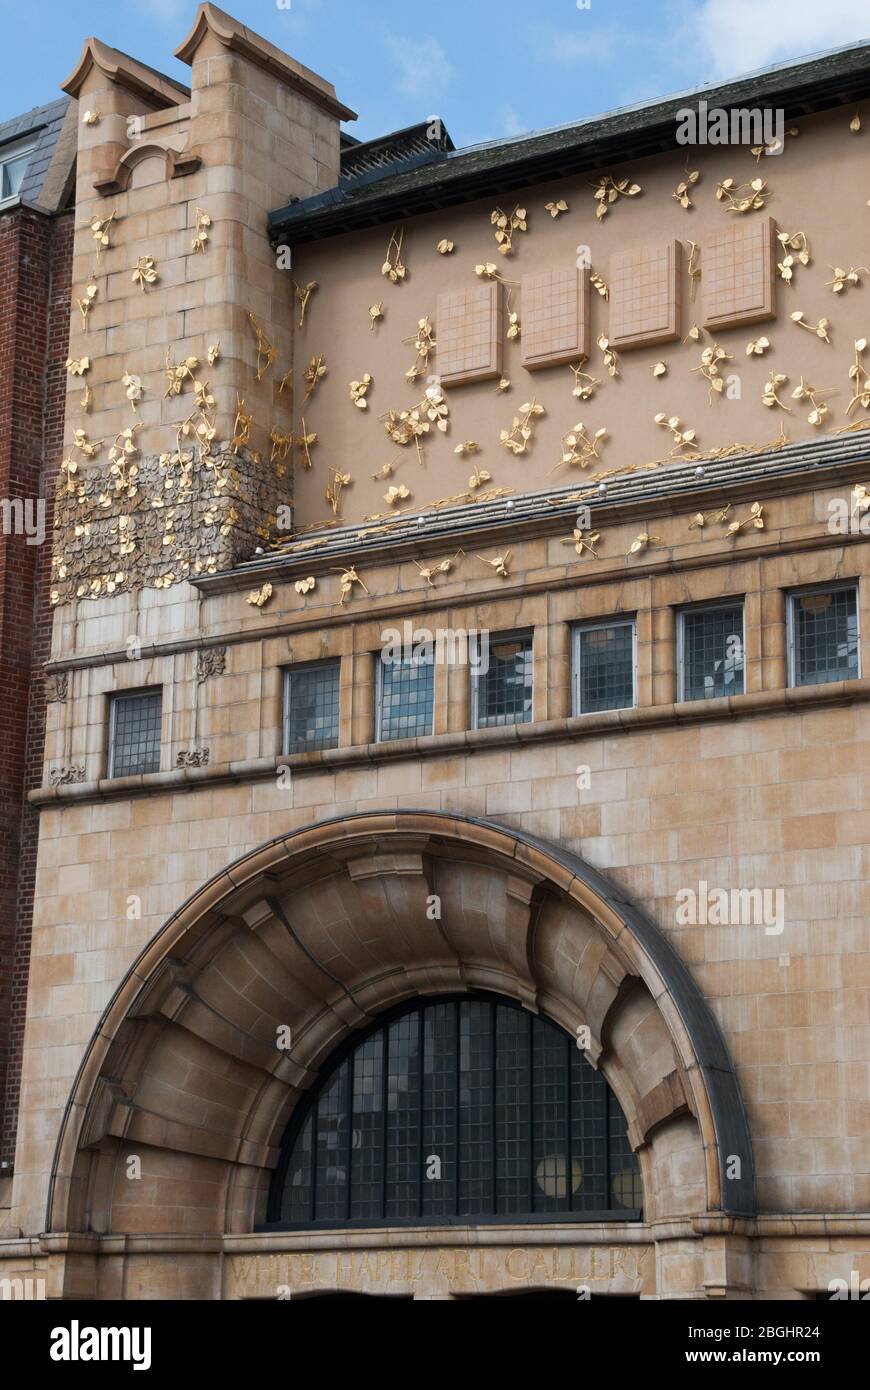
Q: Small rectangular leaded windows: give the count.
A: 7